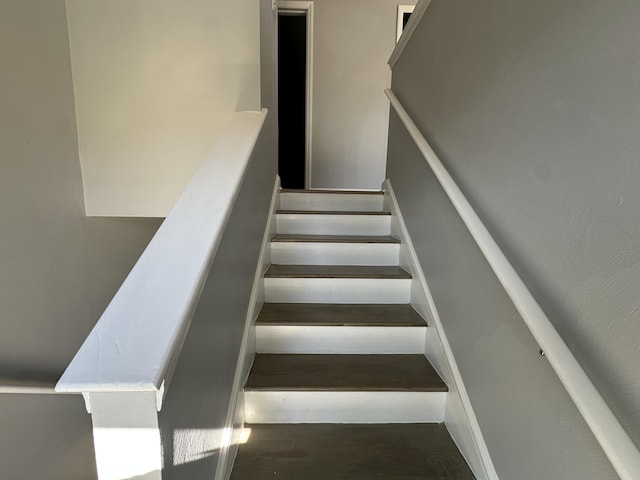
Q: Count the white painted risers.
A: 6